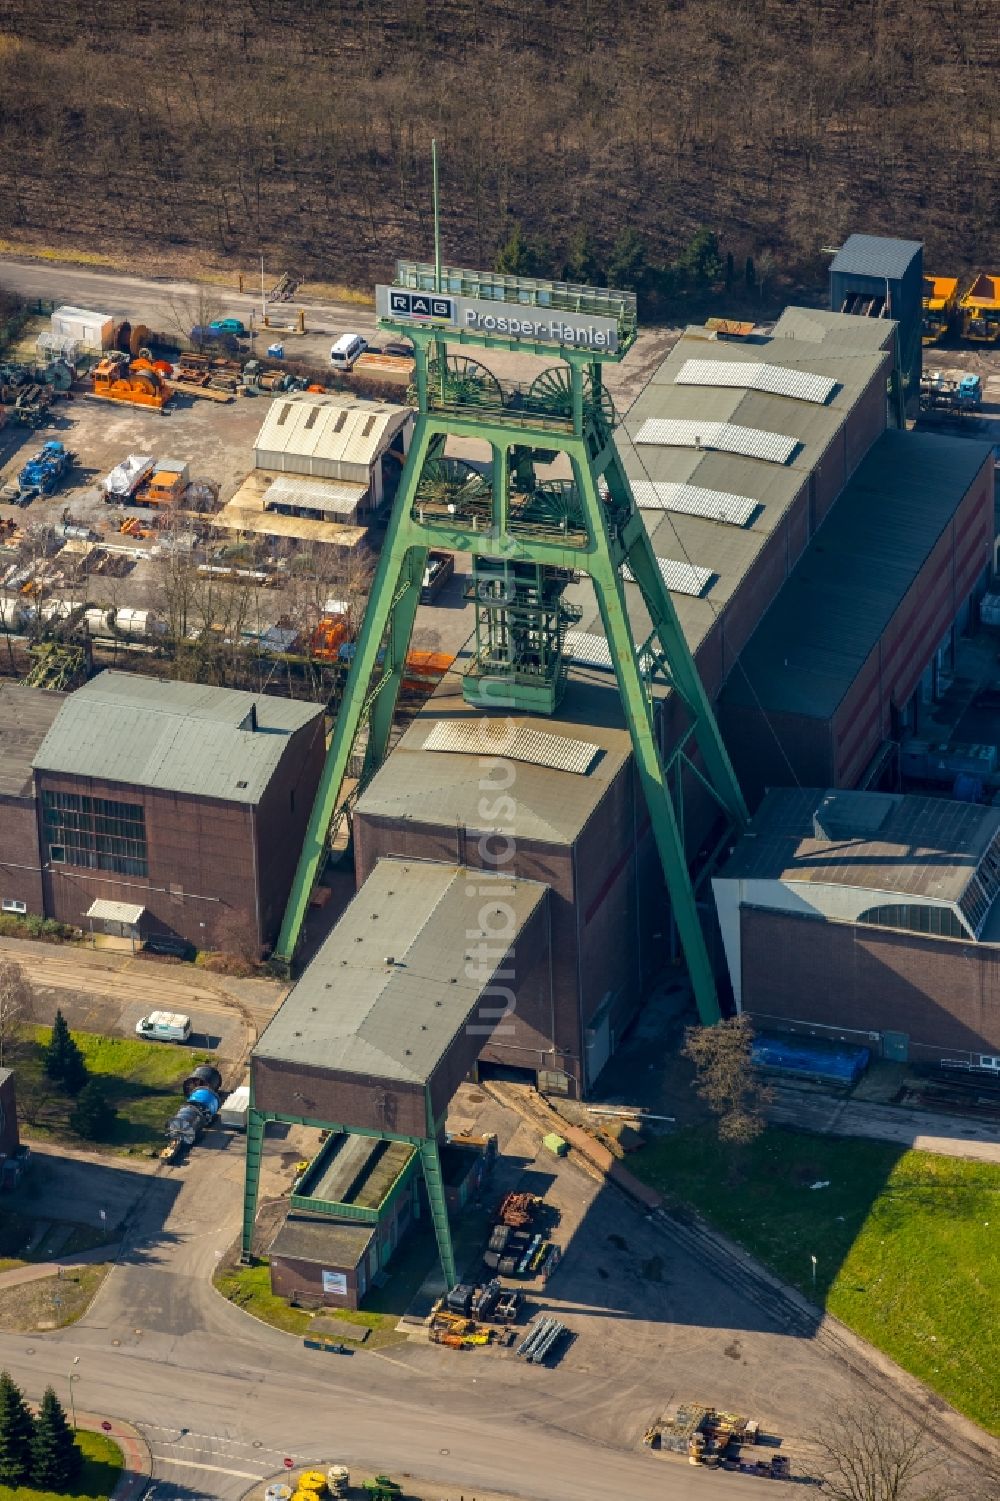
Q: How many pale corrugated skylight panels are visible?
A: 6